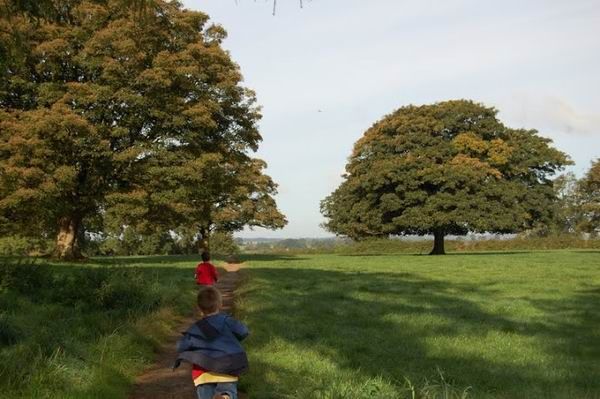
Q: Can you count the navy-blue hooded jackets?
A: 1